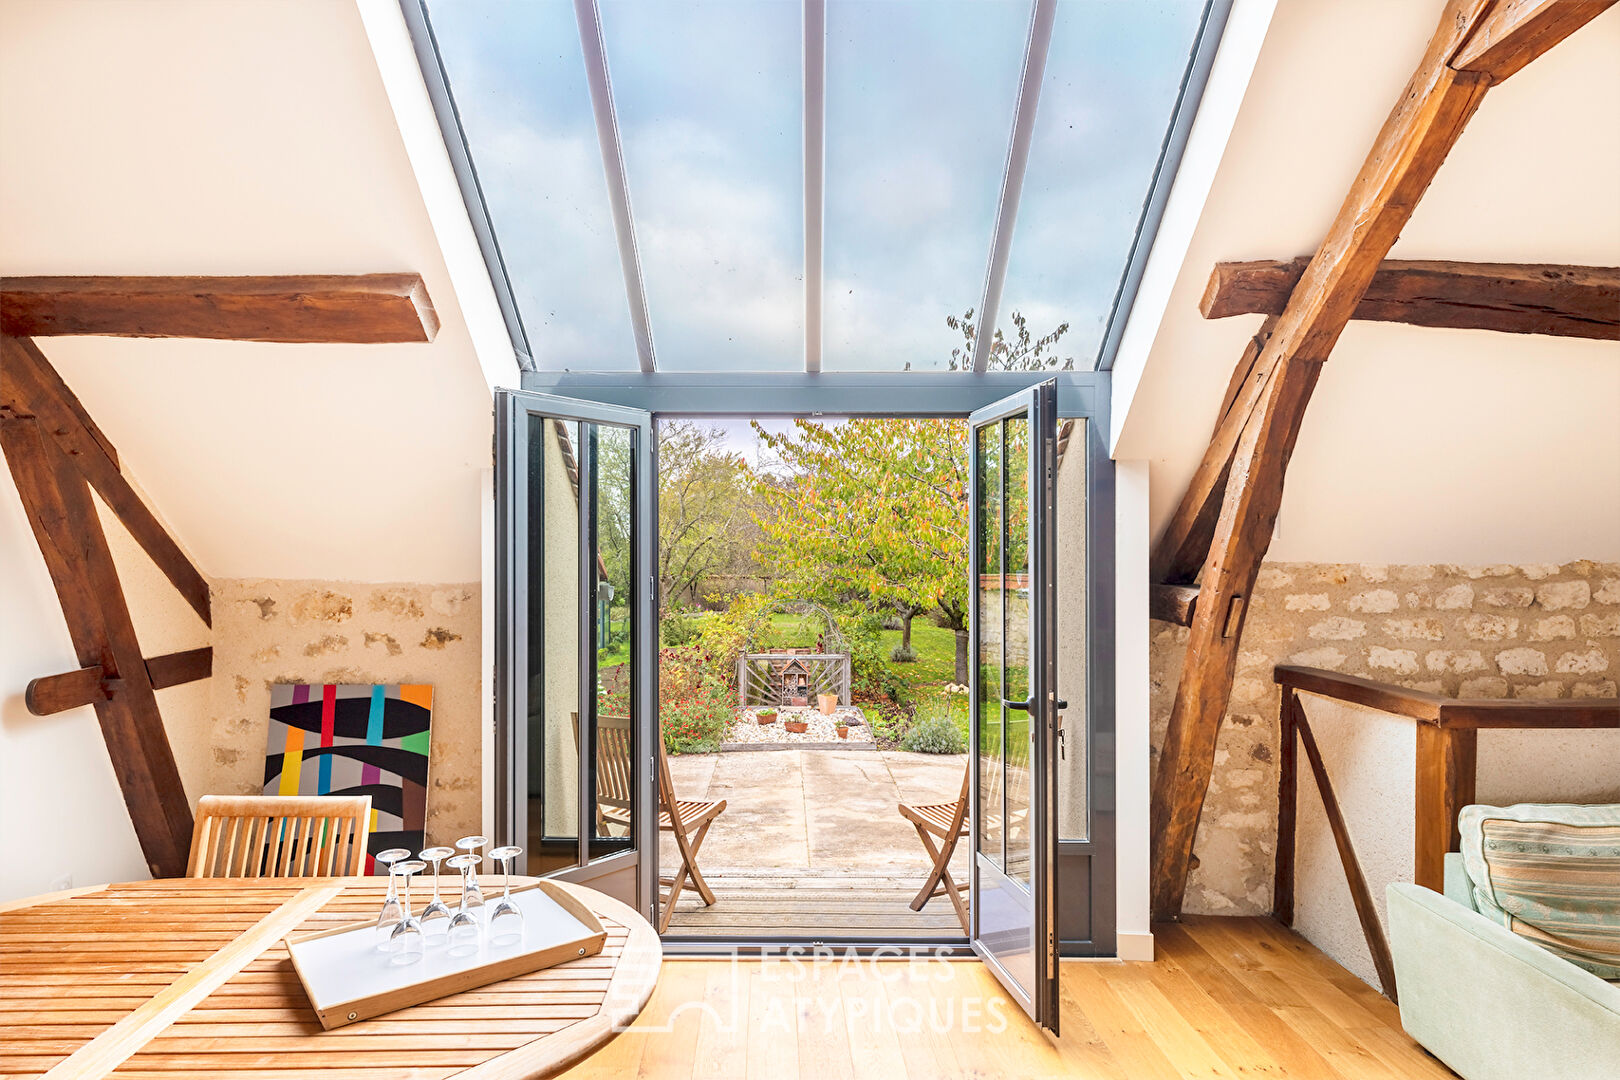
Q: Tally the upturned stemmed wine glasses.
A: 6